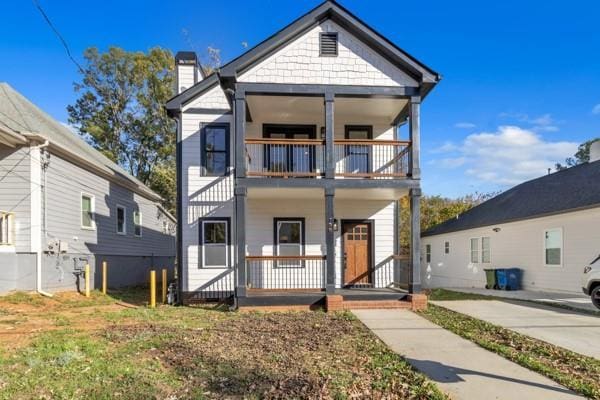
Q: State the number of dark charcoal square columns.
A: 6